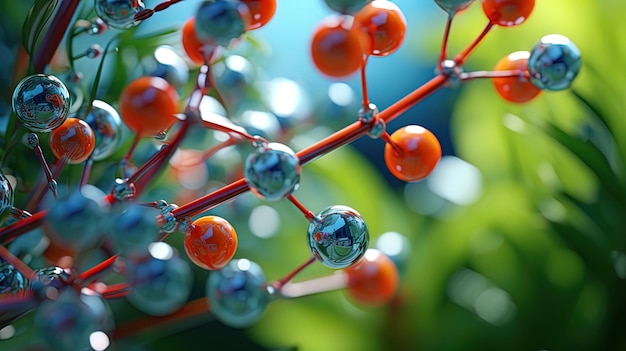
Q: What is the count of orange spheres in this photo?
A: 11